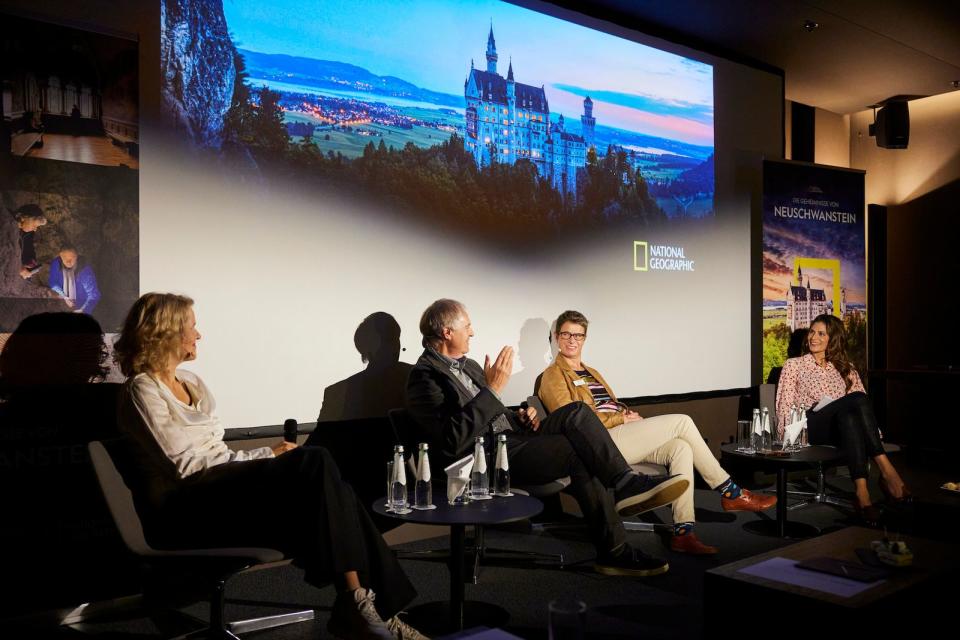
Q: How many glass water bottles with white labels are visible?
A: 8